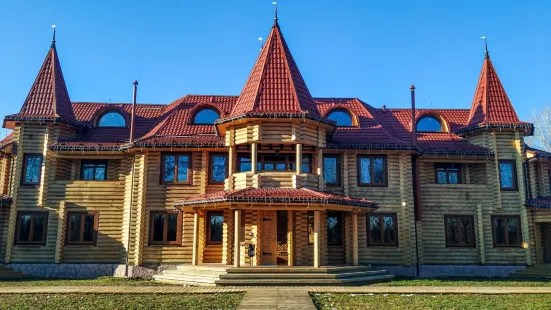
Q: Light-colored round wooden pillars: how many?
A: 8